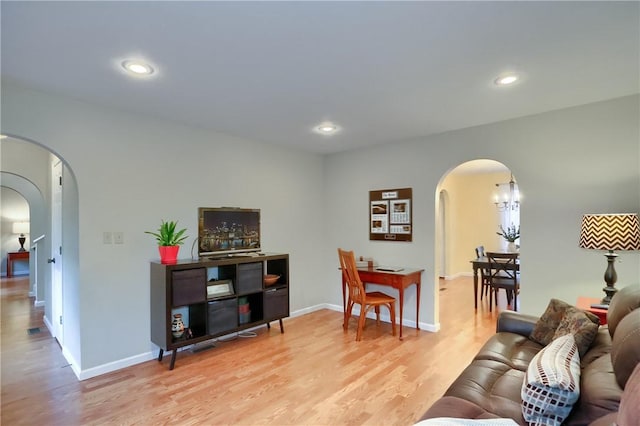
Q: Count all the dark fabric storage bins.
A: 4